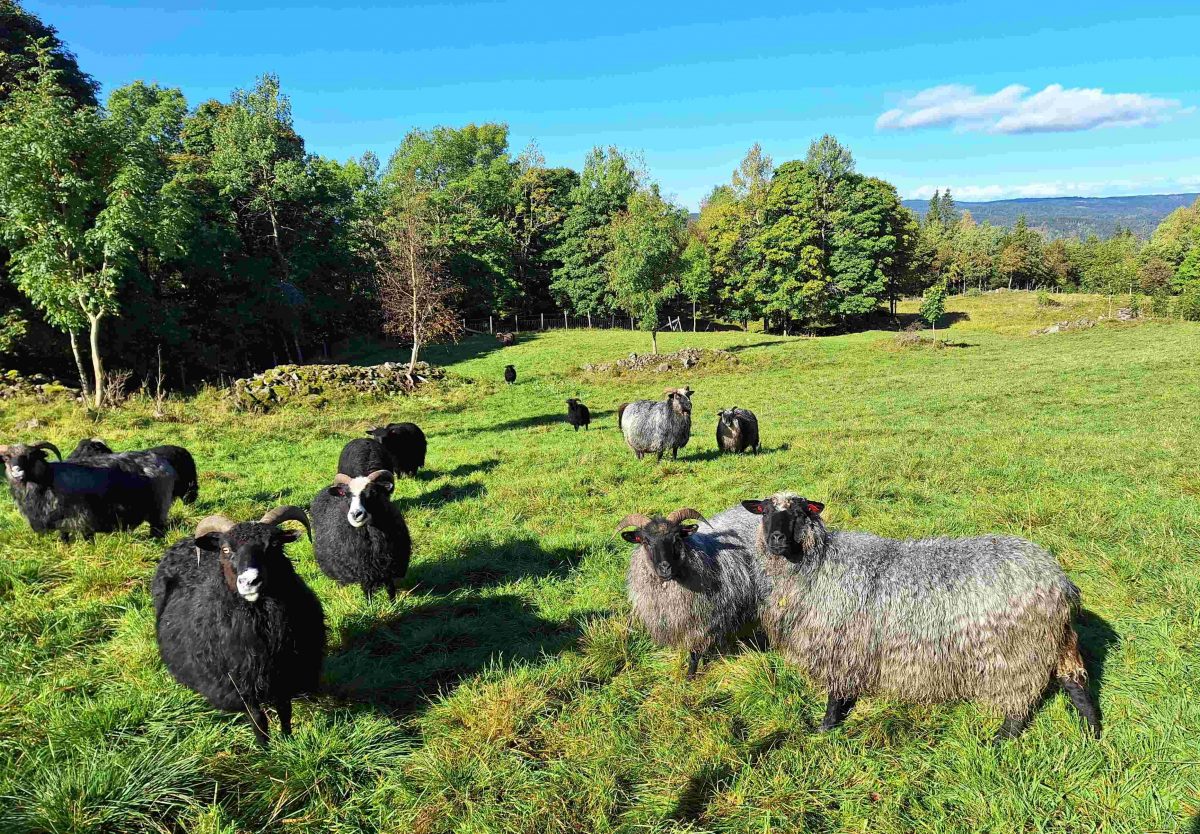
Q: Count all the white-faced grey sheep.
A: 0